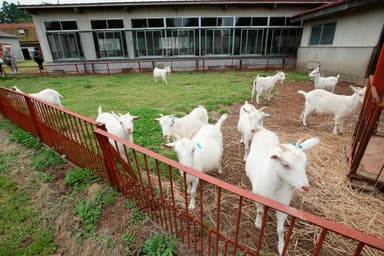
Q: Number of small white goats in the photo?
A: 10